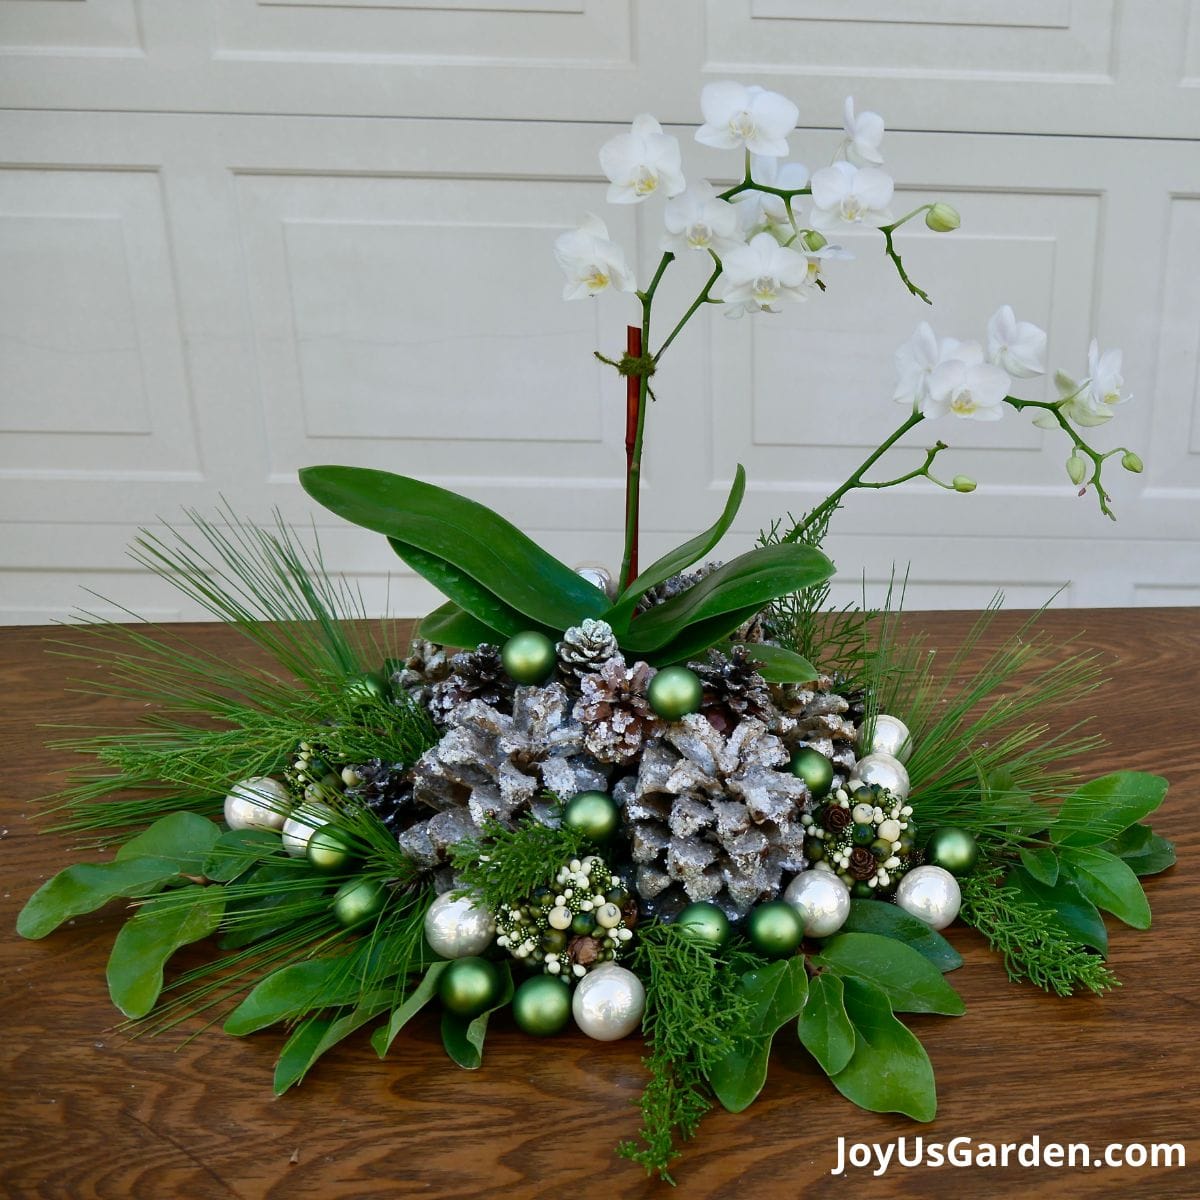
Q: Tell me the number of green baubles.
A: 12